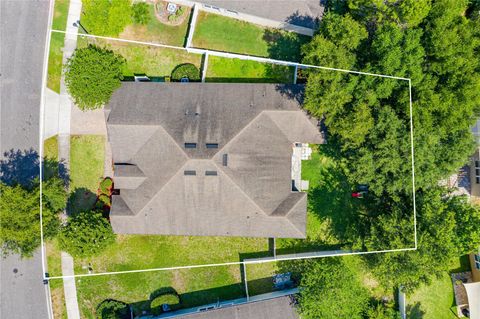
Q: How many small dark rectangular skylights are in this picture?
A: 5